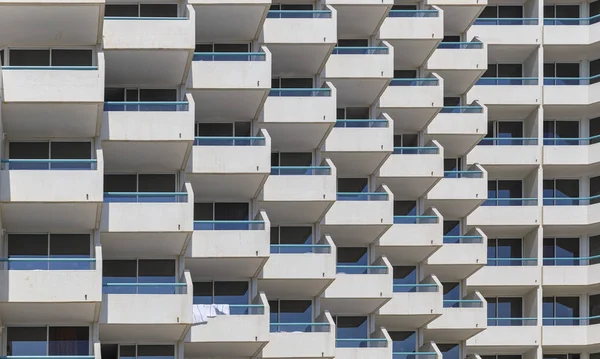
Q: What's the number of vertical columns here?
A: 9